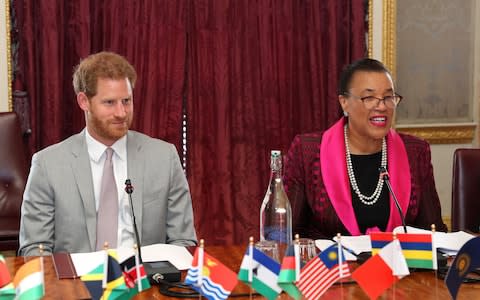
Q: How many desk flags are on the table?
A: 11